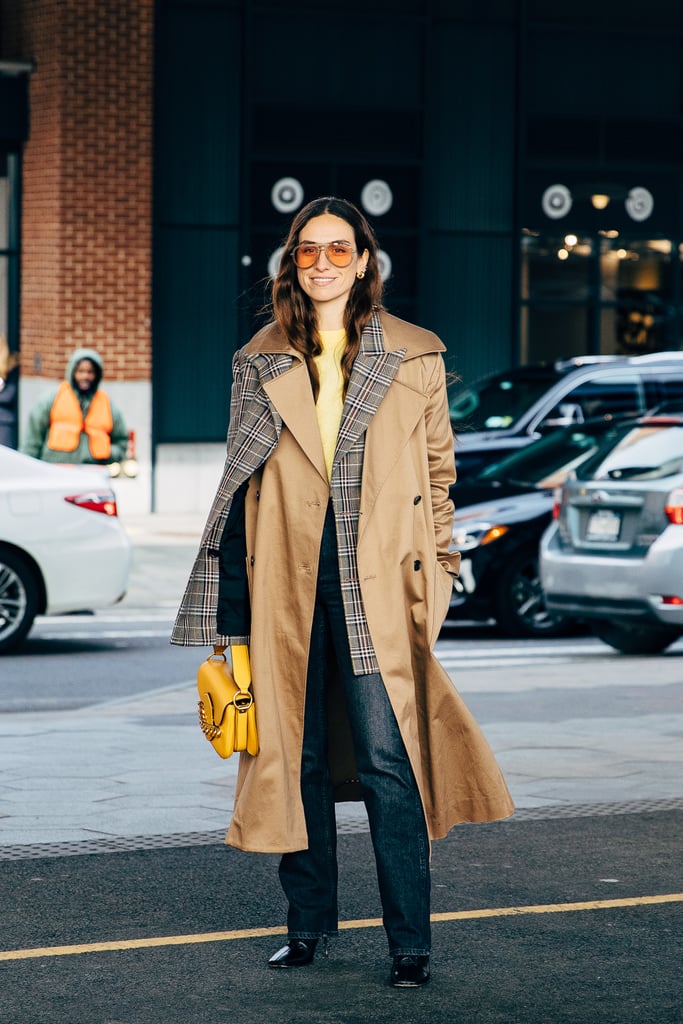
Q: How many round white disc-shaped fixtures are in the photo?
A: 6